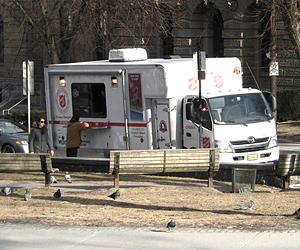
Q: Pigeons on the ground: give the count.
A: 8